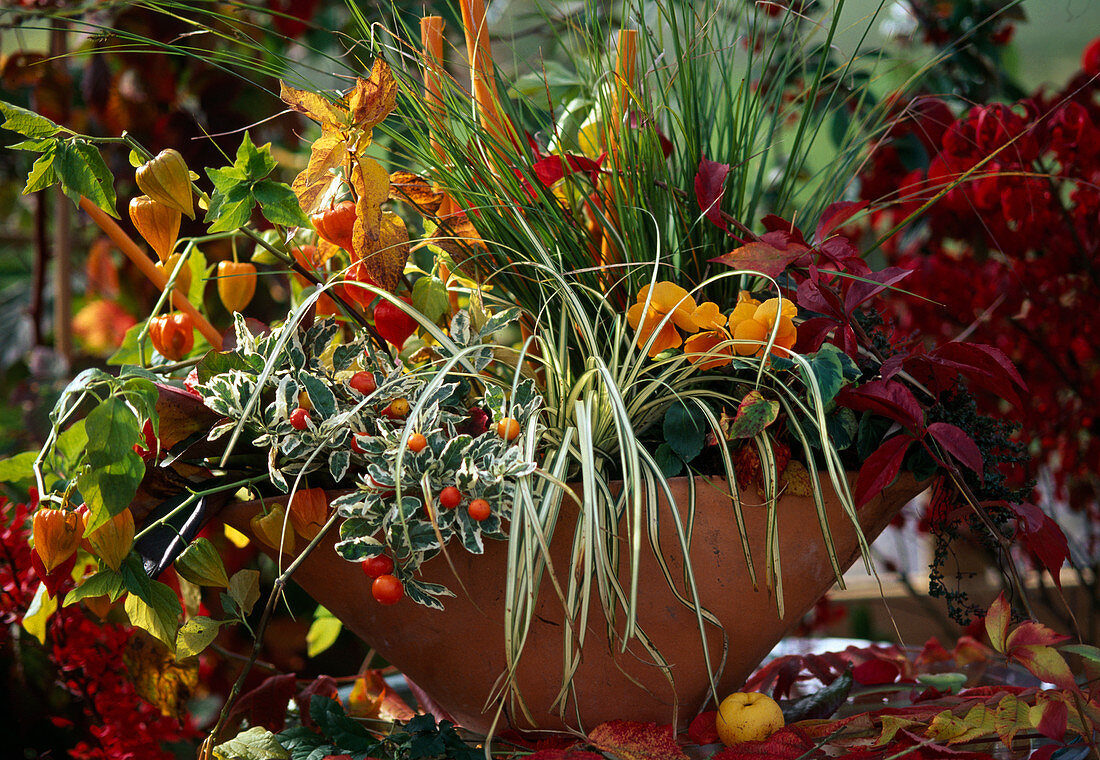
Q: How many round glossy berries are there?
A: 11